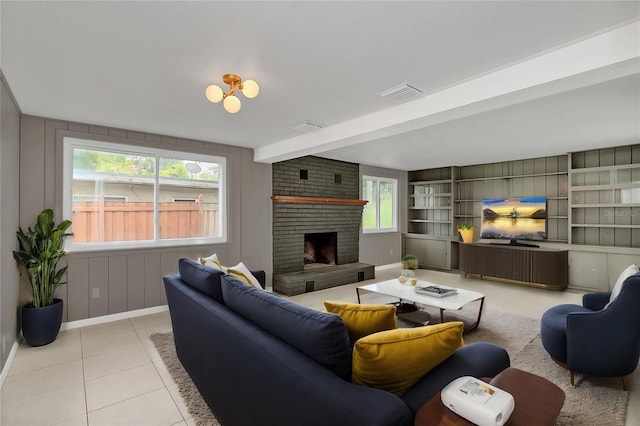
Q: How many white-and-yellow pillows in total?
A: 2